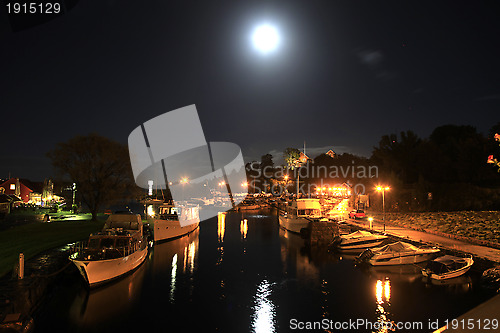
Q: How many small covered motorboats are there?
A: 3